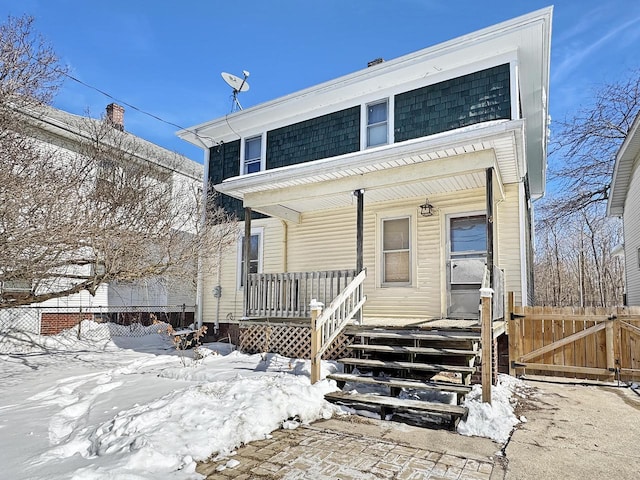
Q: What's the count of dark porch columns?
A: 3